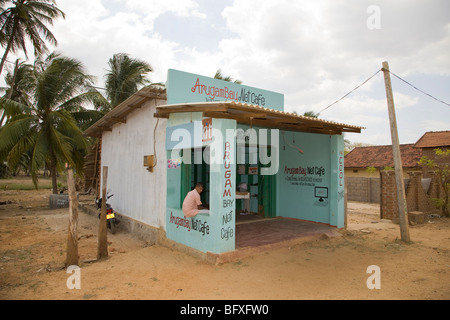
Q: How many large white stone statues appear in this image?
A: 0